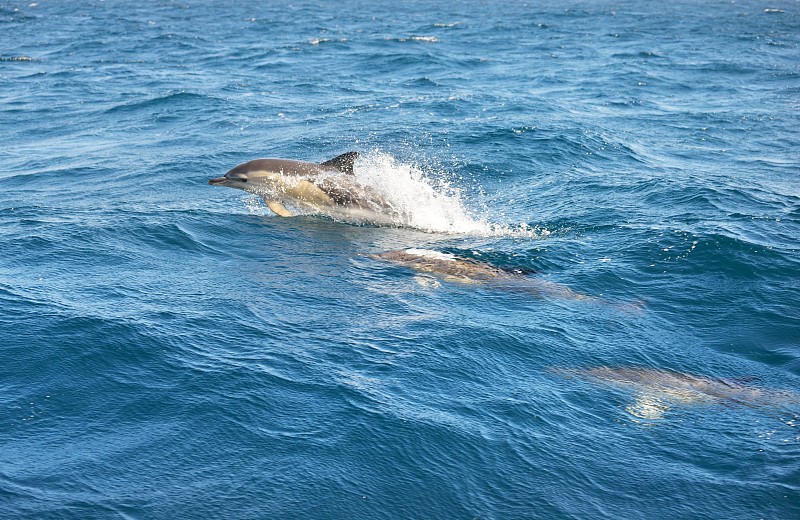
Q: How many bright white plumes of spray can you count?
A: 1